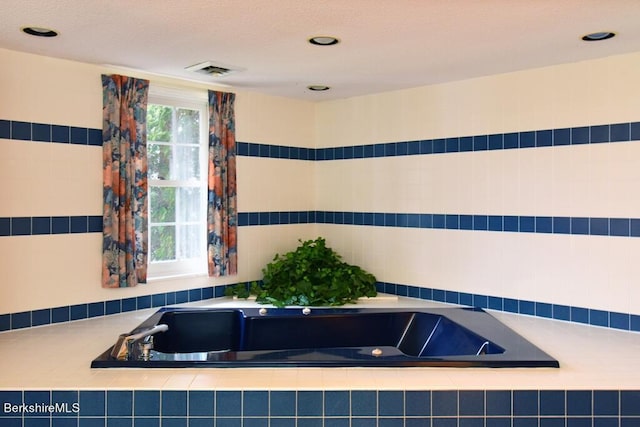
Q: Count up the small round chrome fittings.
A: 3